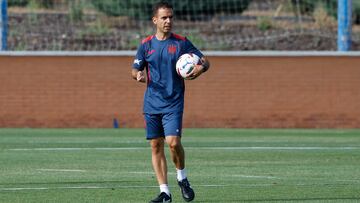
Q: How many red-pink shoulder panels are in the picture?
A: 2